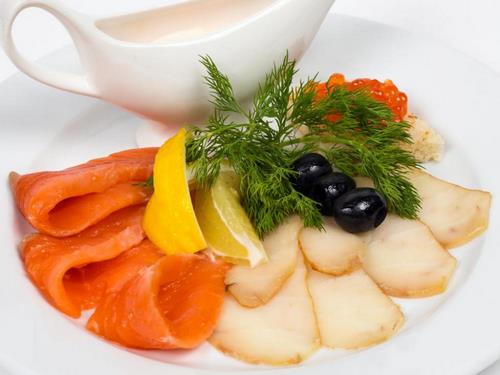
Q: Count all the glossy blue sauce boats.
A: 0